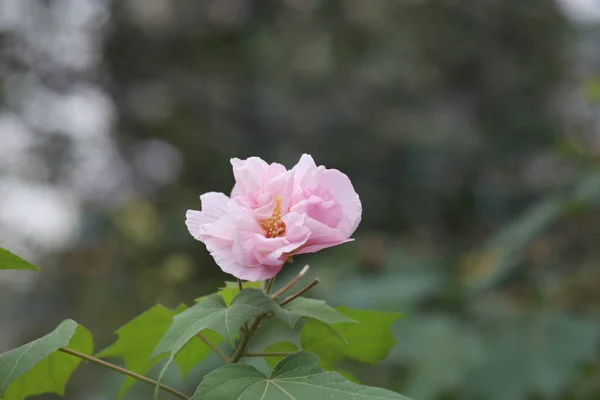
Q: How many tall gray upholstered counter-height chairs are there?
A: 0